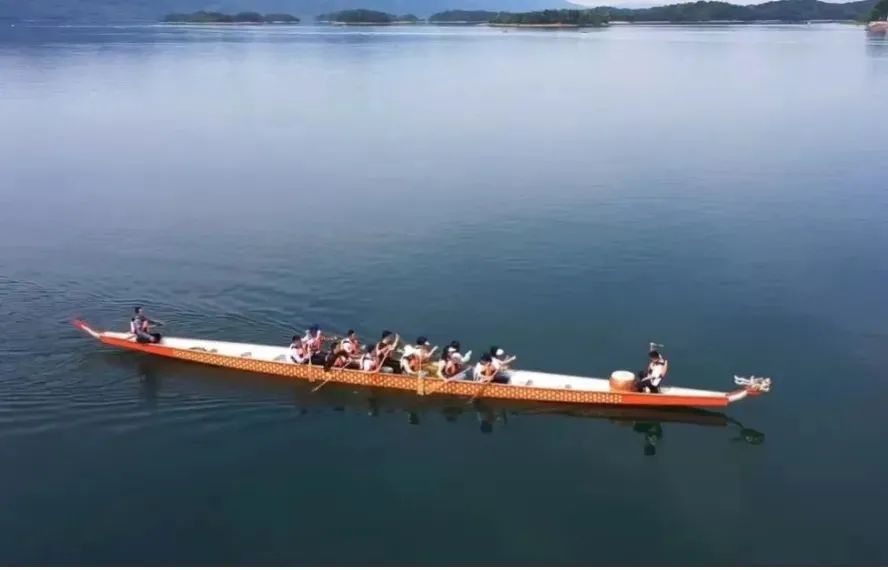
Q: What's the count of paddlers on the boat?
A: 12